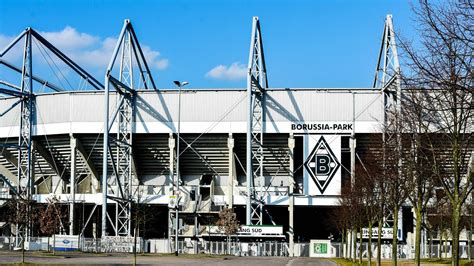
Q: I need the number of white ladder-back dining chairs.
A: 0